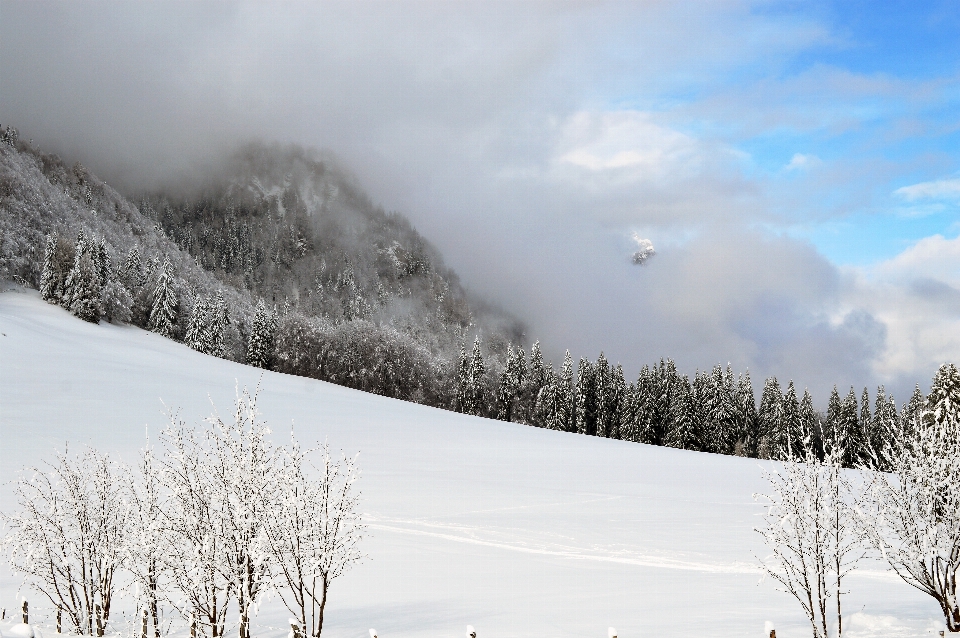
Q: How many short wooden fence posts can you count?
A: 13